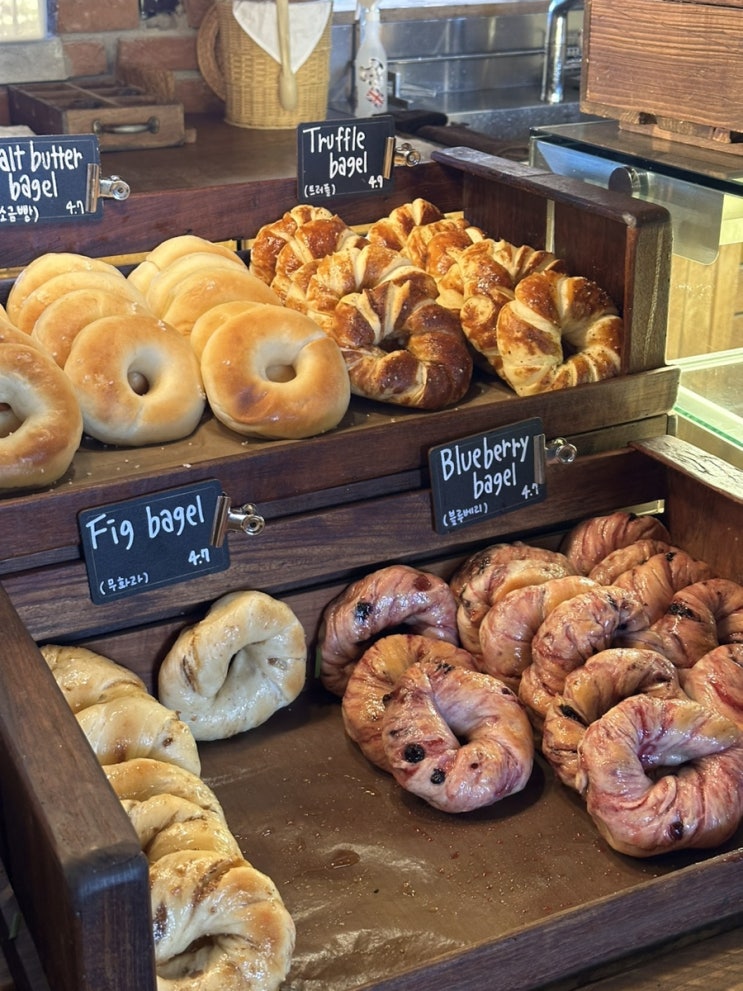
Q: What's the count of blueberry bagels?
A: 13